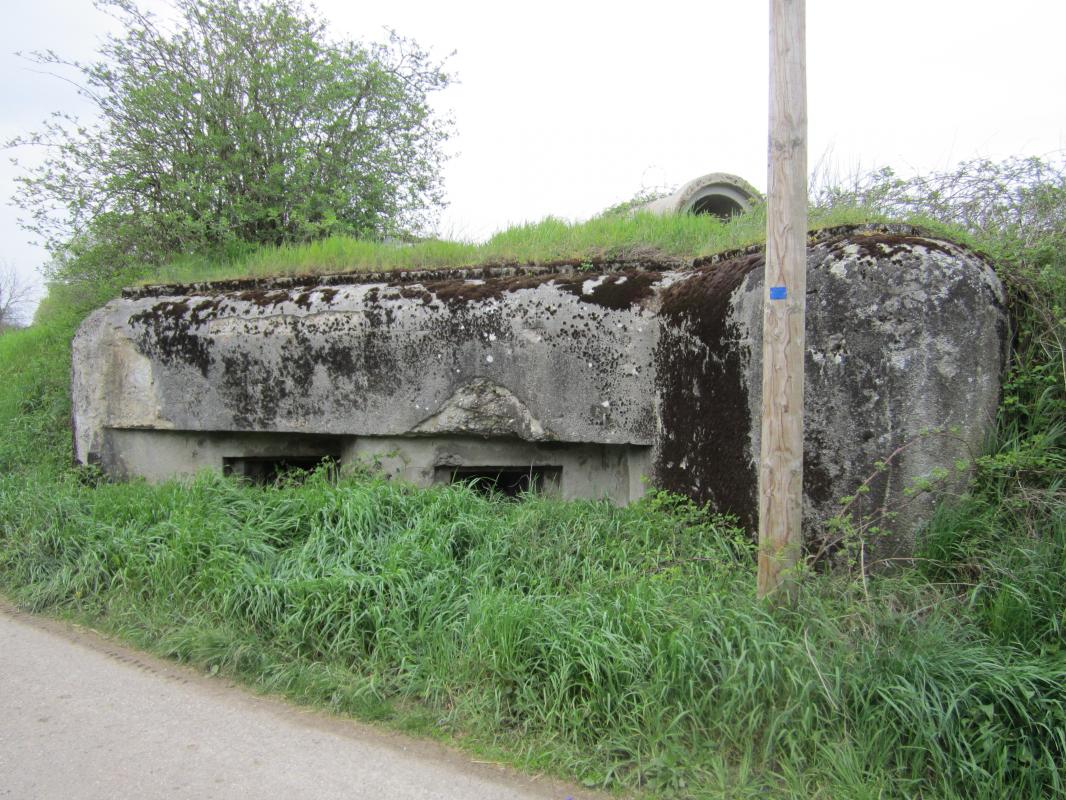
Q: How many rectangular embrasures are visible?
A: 2